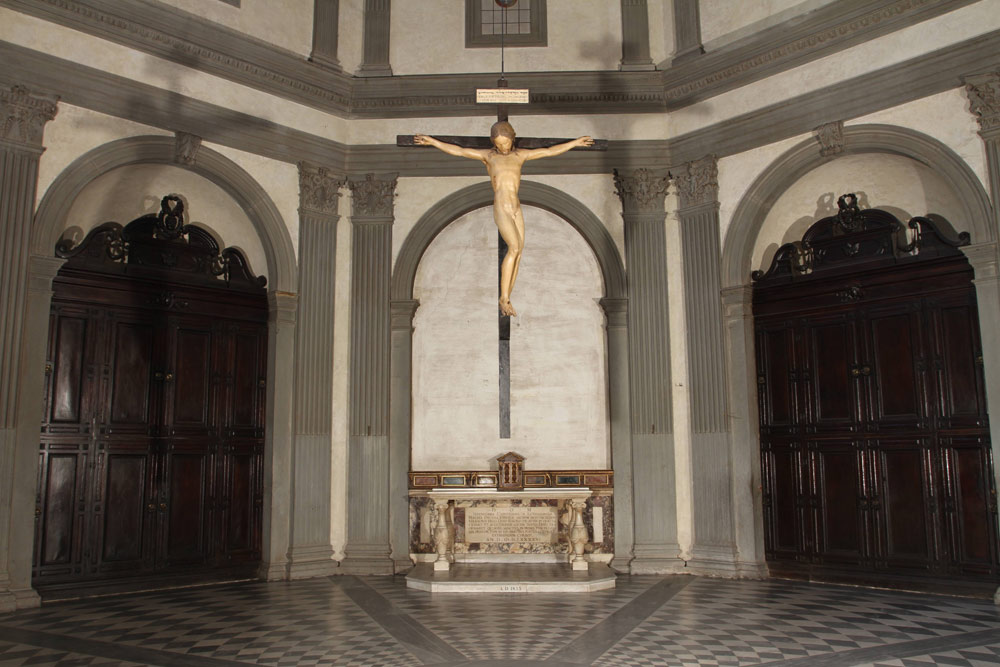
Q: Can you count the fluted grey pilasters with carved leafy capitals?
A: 6